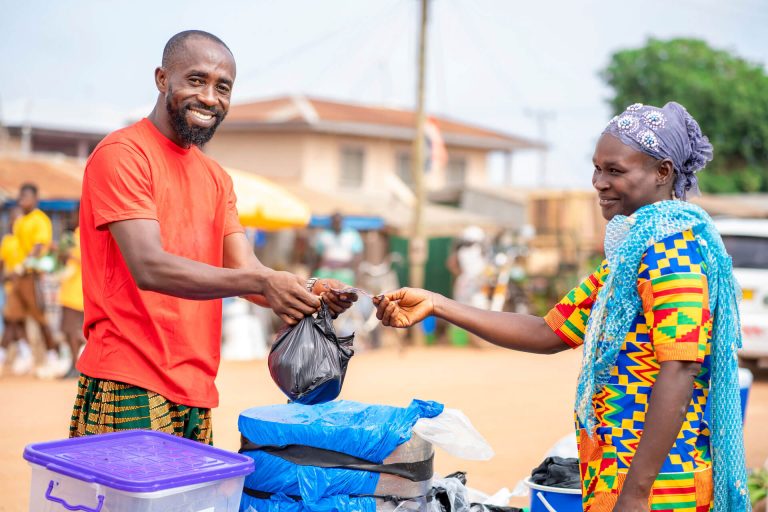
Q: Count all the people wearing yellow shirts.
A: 3